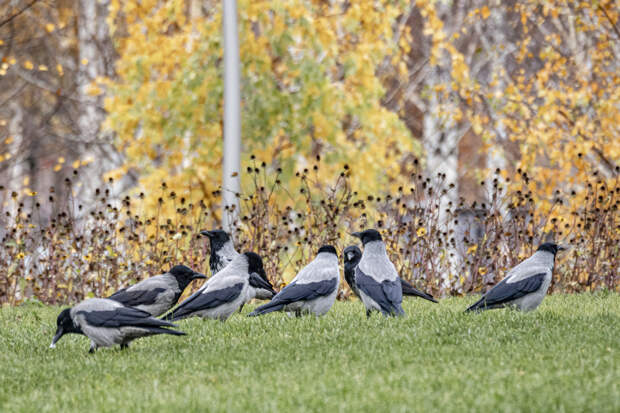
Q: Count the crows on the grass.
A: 8